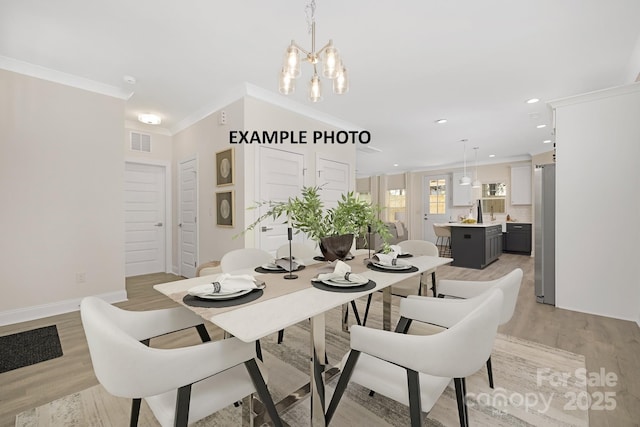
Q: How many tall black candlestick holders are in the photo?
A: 2